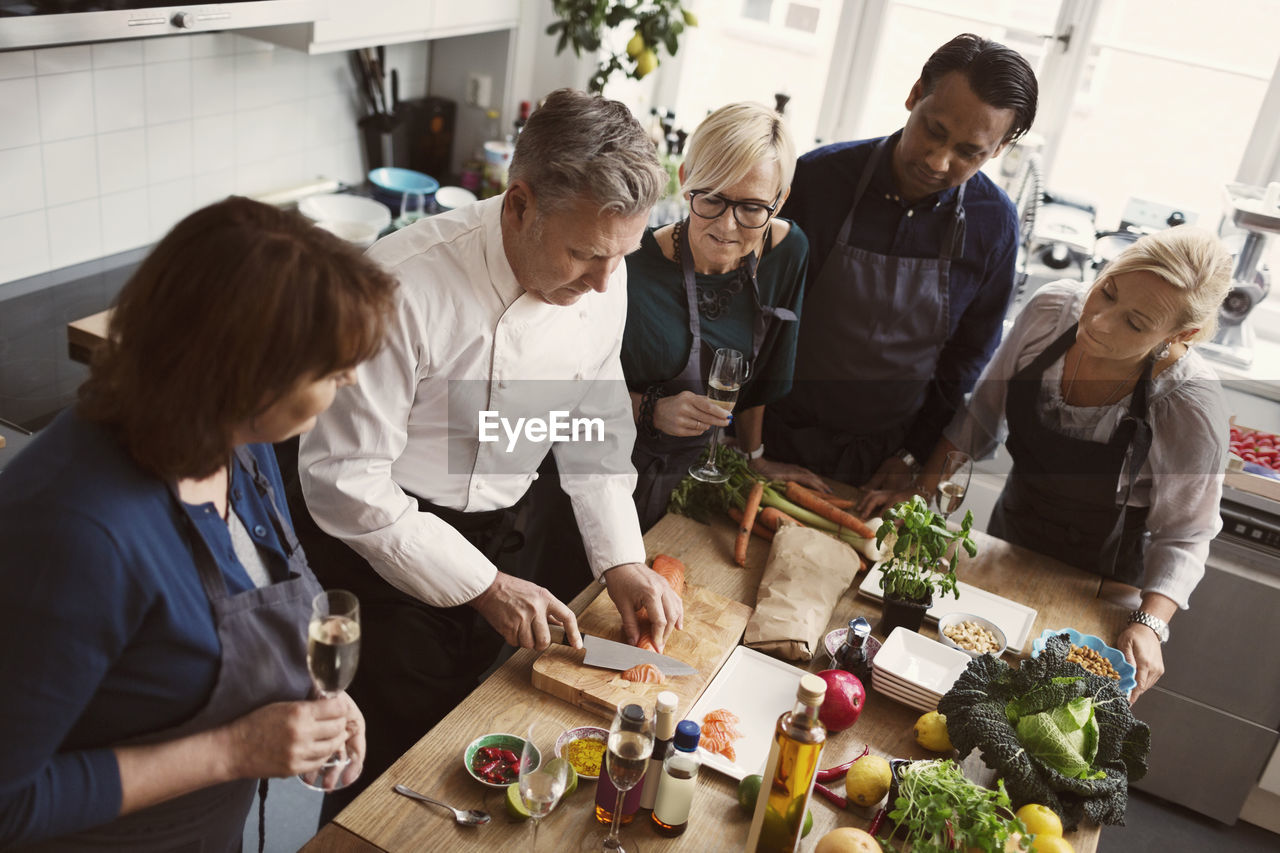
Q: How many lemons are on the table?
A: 4